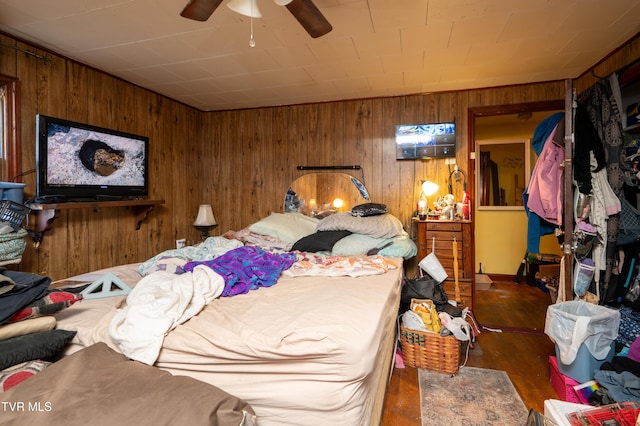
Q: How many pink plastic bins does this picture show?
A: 1